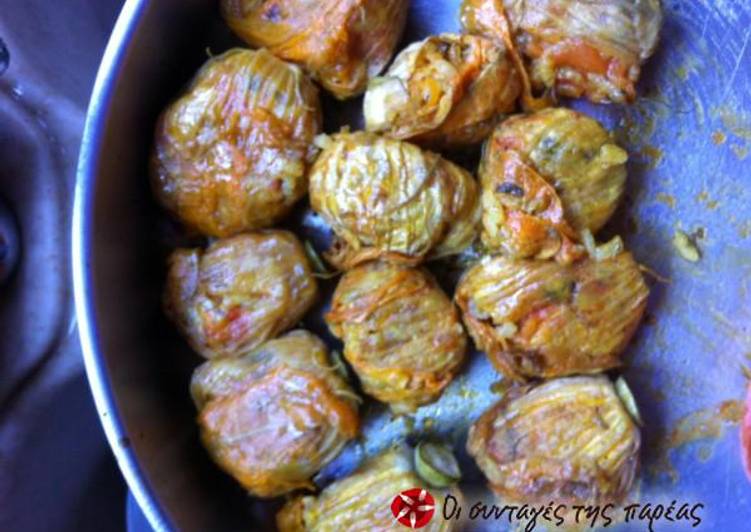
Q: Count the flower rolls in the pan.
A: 12